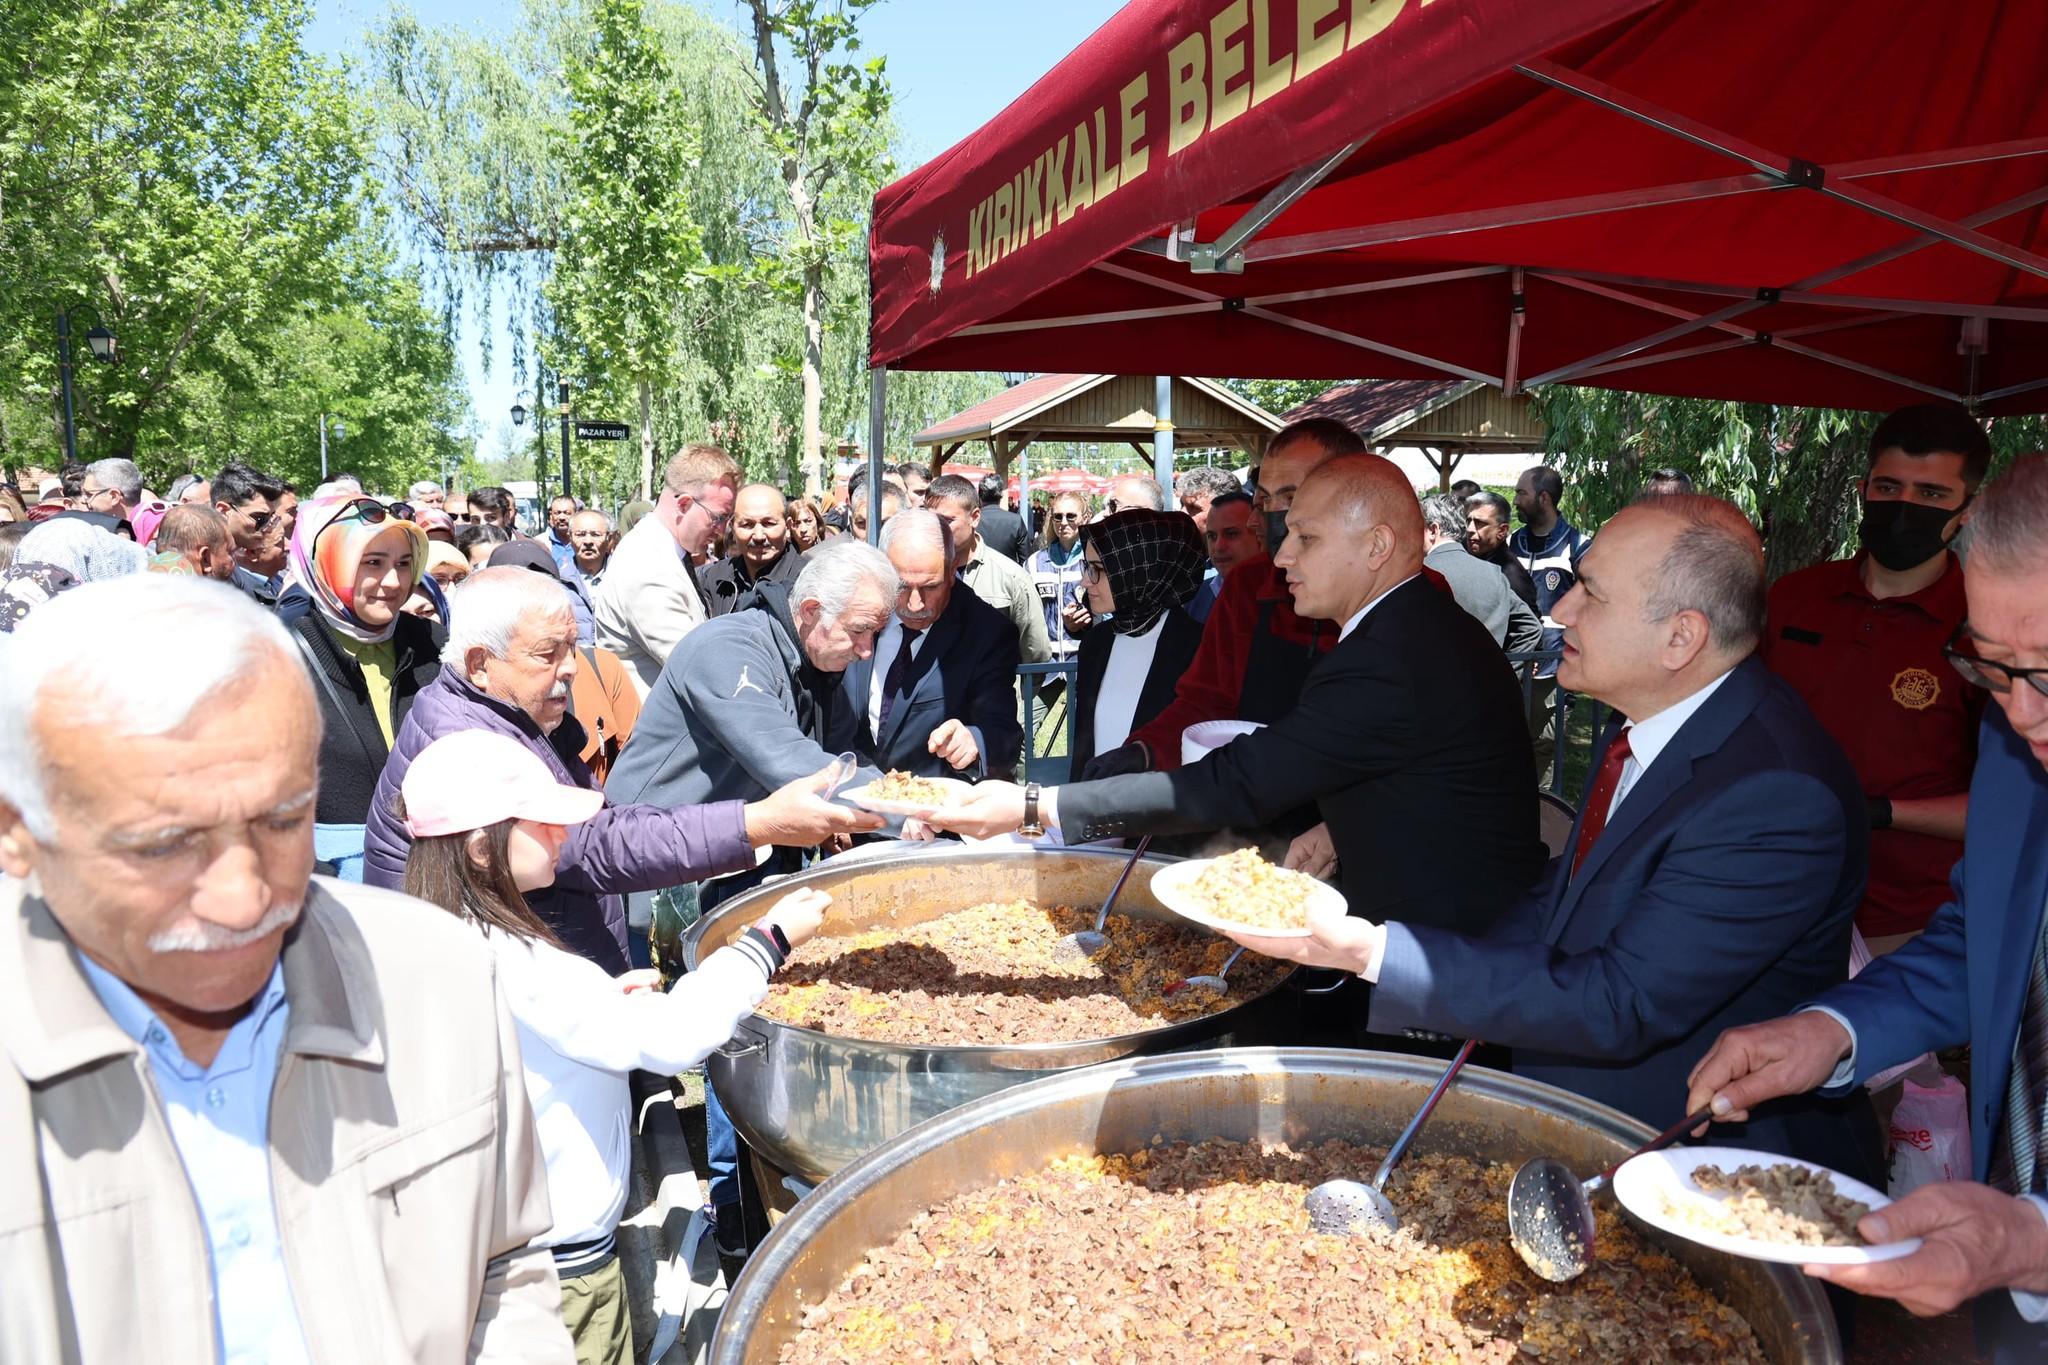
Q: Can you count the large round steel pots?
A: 2